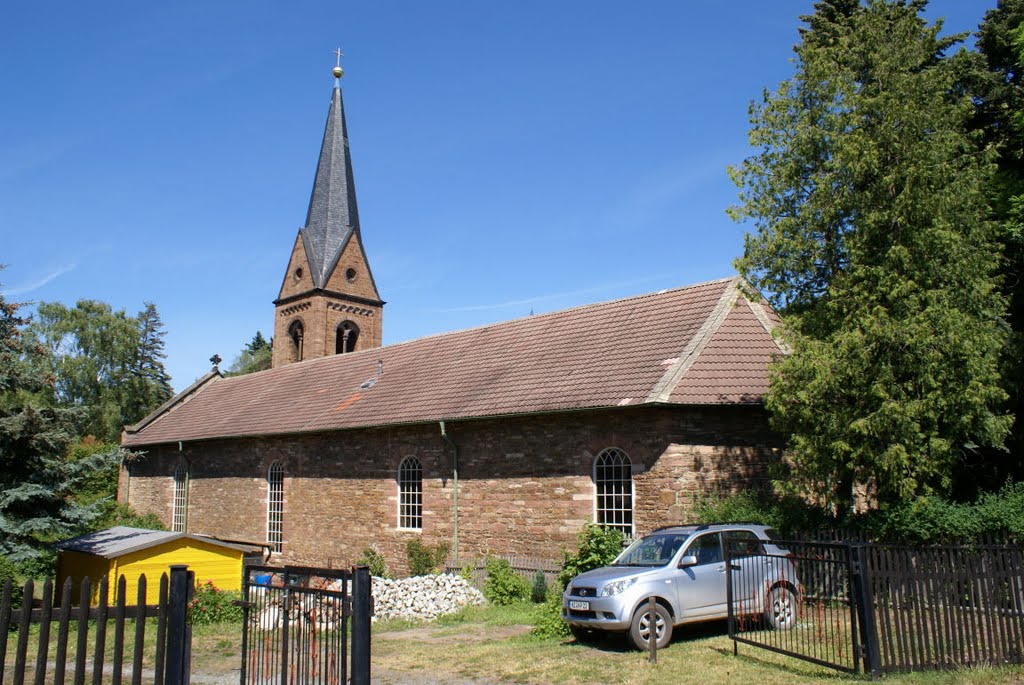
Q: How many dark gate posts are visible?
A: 3